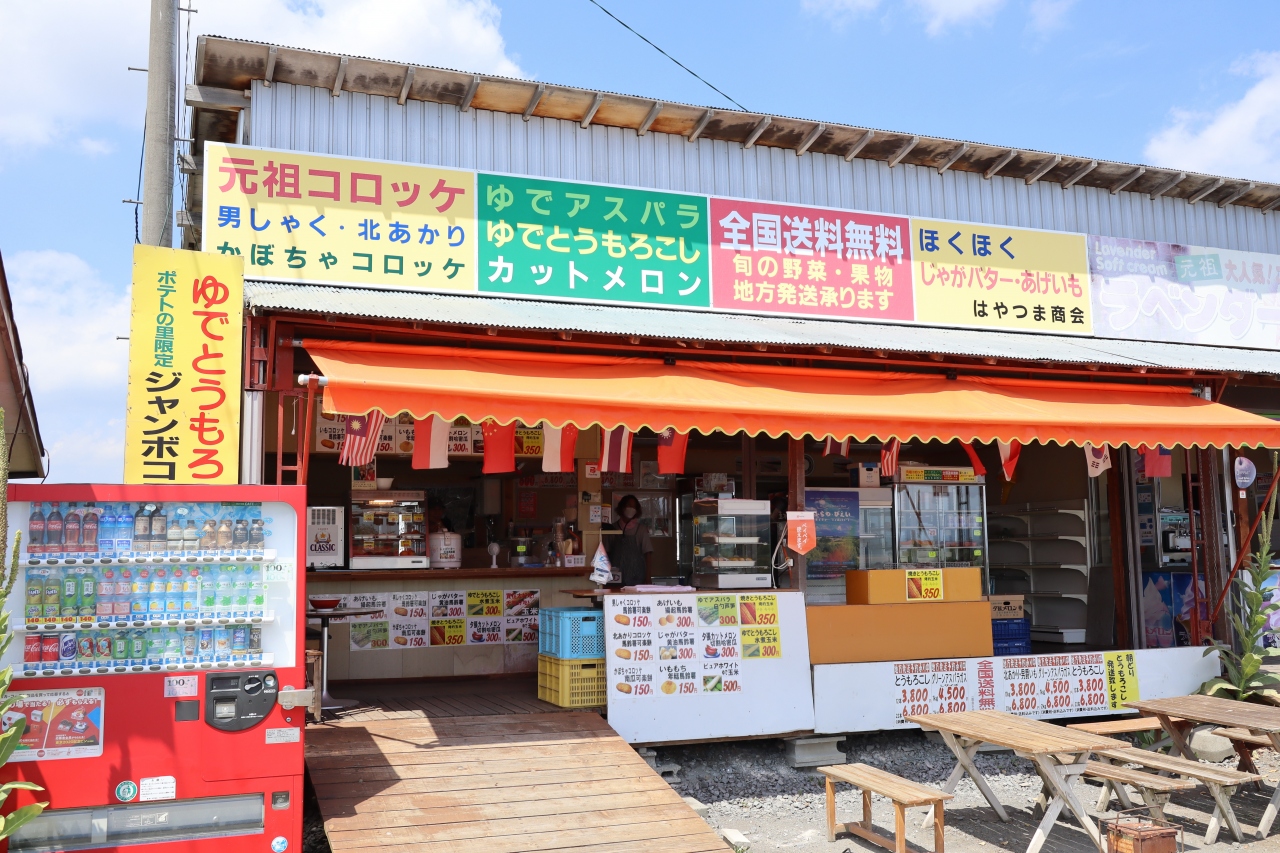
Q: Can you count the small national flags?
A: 12